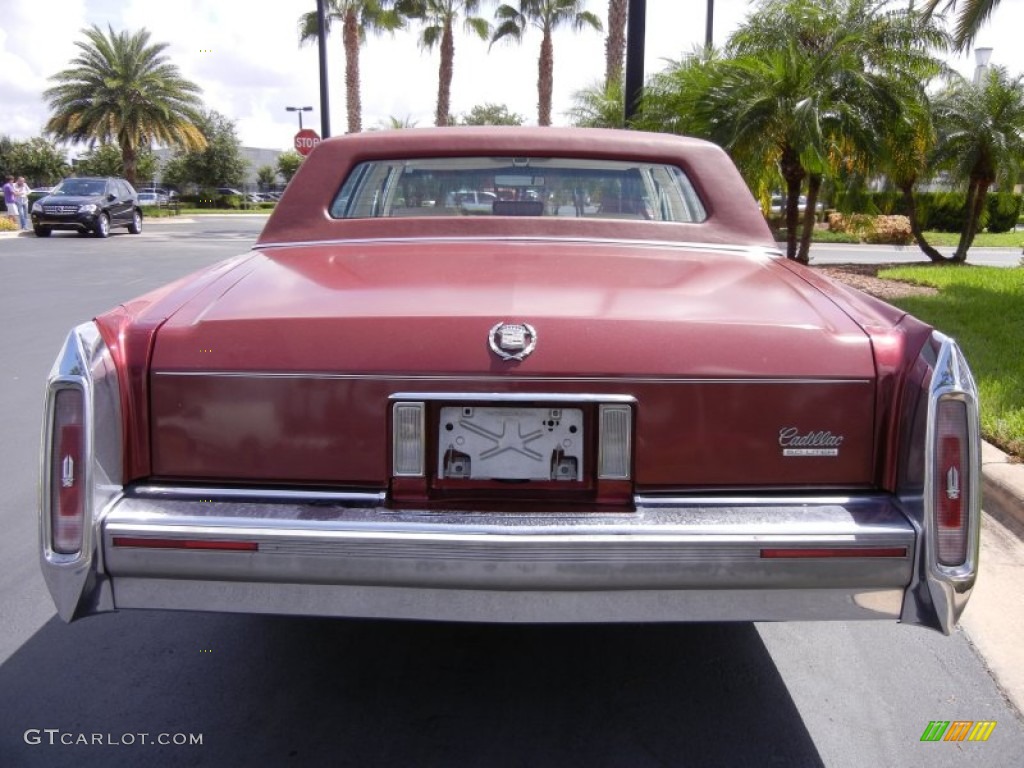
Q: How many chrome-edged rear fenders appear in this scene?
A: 2